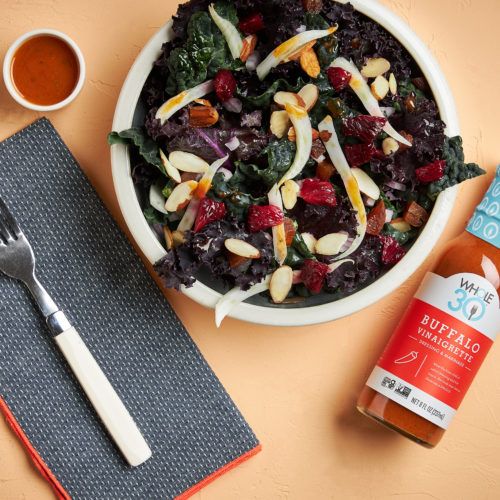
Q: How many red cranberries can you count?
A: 11